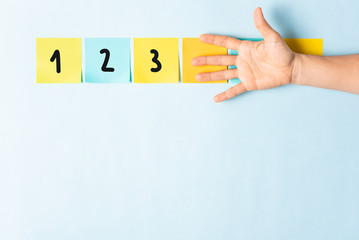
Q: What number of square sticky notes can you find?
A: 6